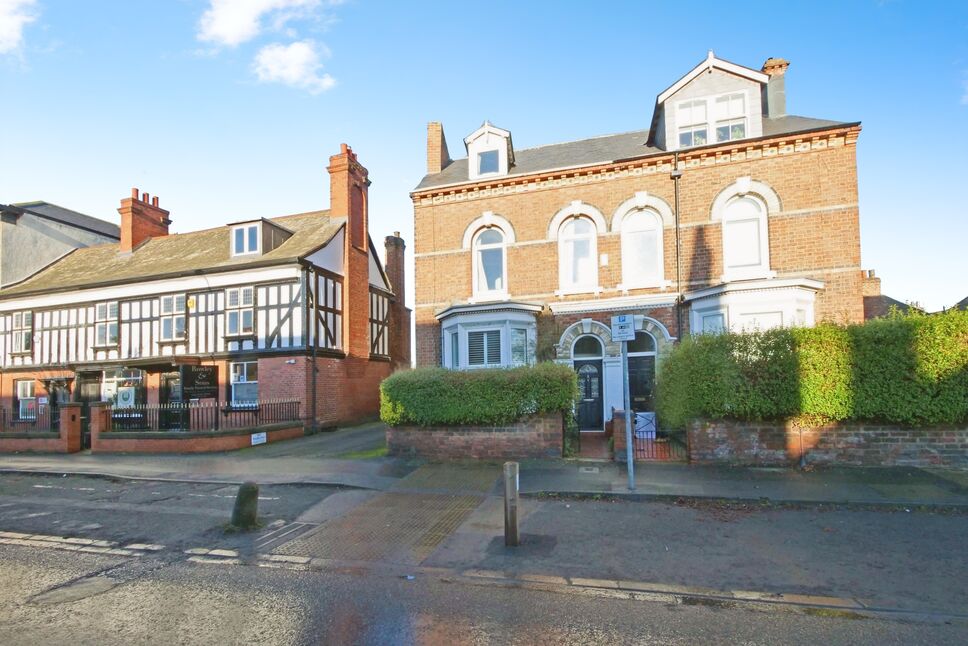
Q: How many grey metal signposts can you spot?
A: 1